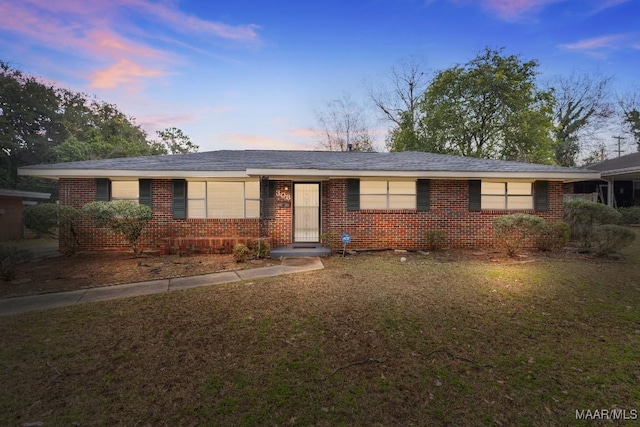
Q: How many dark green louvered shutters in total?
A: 8